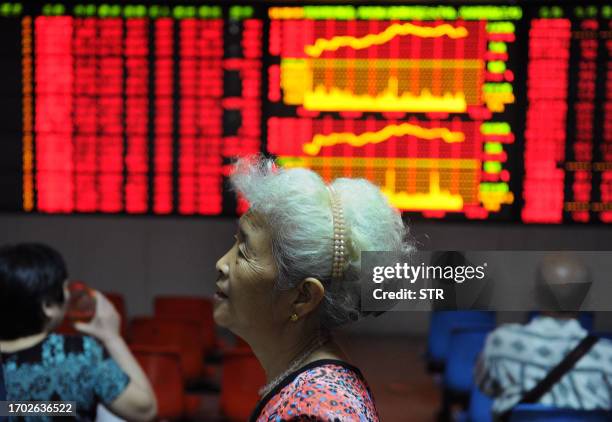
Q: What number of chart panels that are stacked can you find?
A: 2